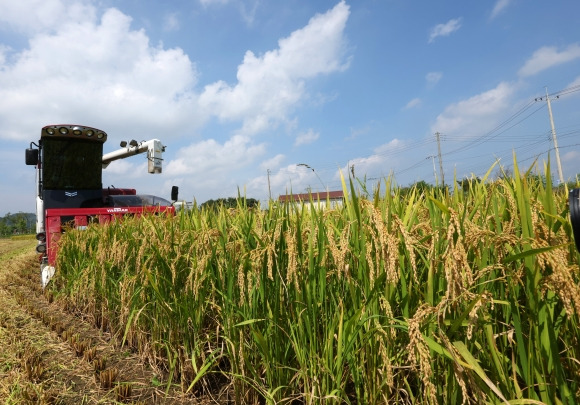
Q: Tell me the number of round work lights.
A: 5